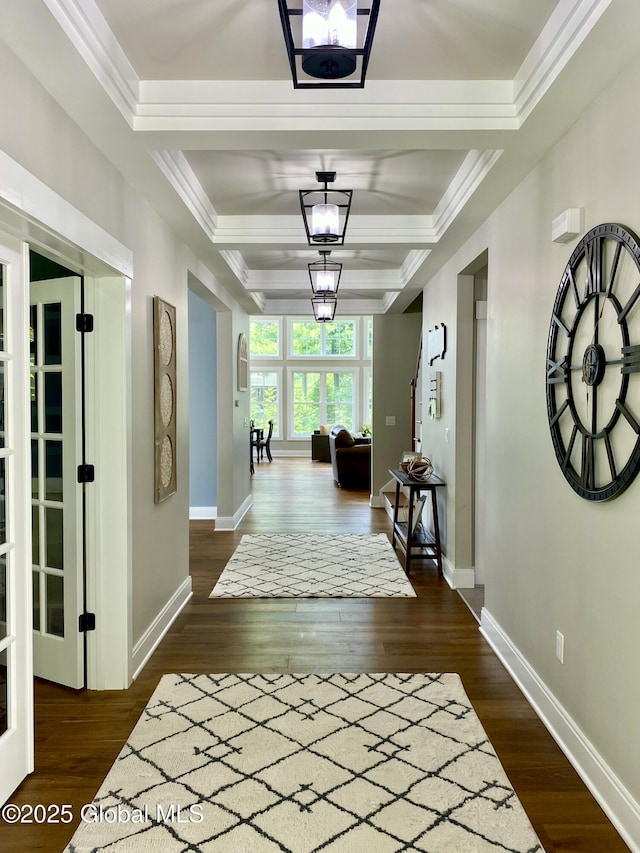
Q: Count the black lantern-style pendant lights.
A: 4